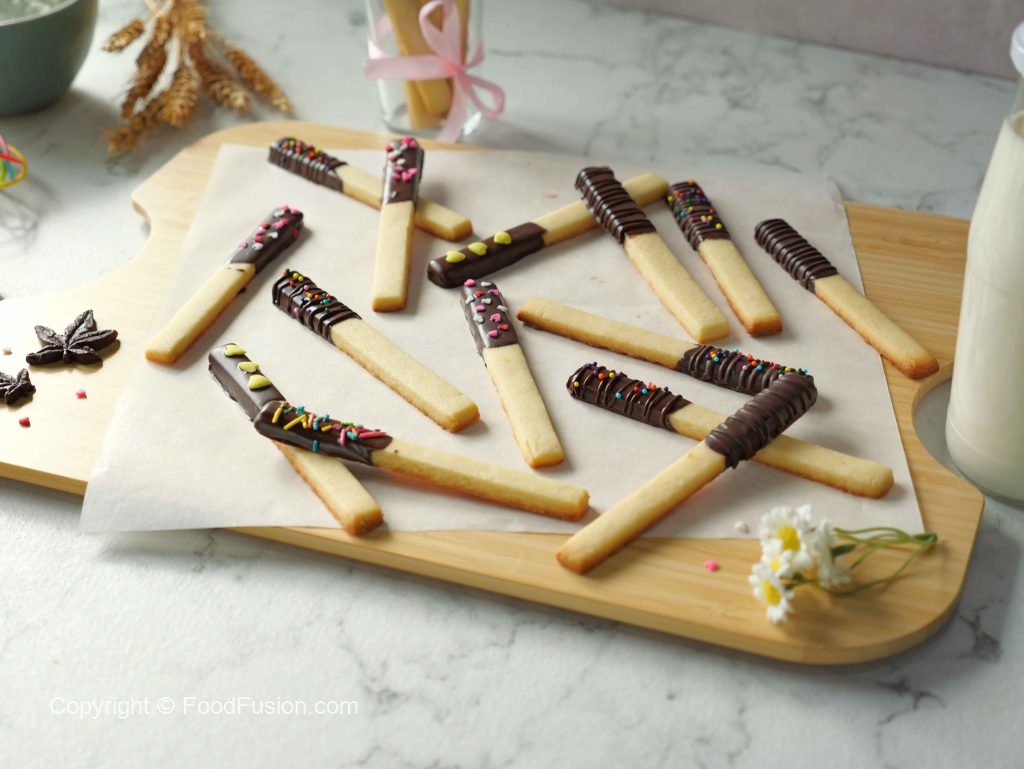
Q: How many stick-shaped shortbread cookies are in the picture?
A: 14